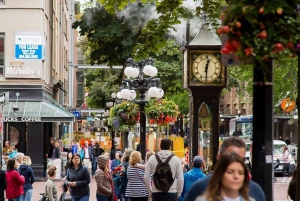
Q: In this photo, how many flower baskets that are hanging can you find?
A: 3